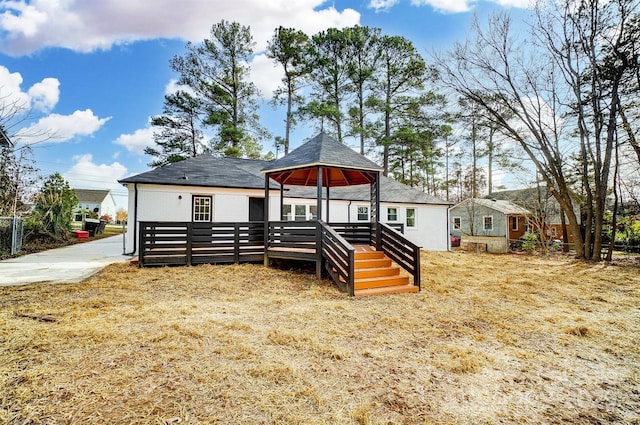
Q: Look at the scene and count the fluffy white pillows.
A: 0